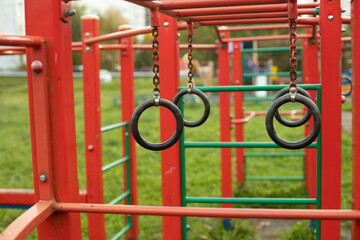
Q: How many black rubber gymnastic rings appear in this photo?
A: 4